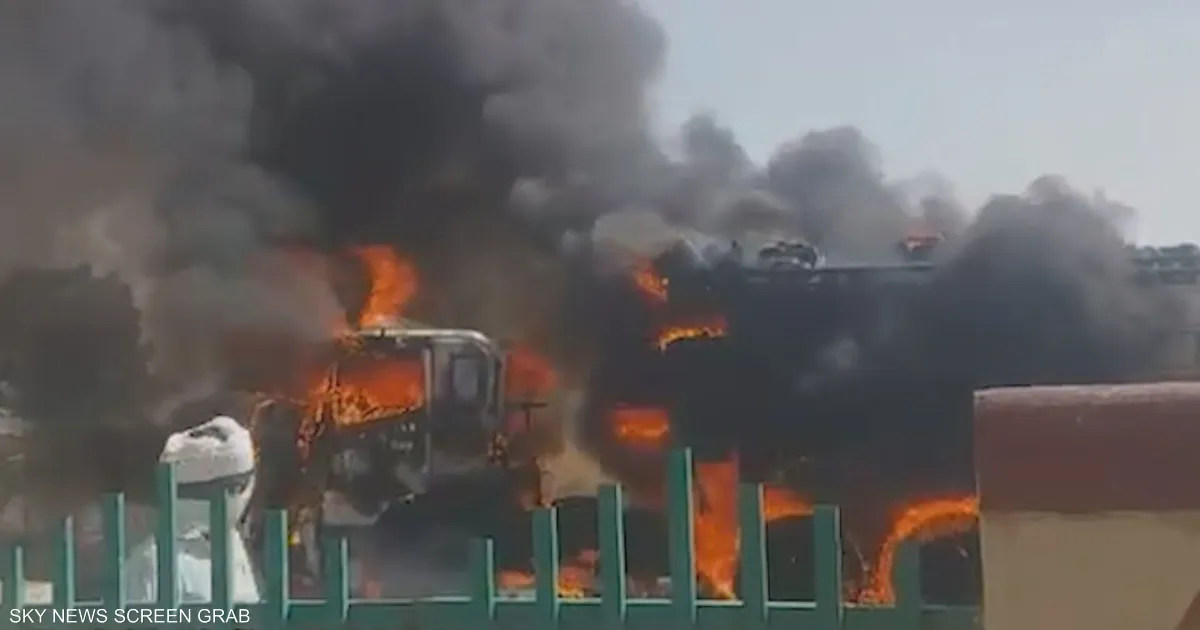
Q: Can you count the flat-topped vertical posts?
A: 14